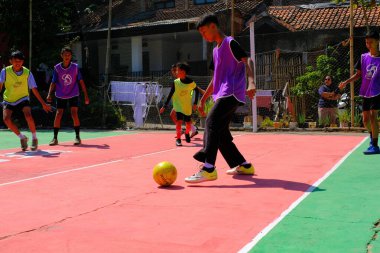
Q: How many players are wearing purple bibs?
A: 3